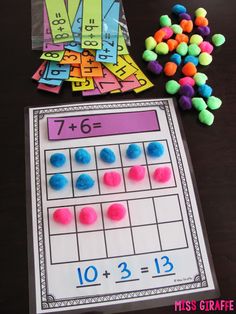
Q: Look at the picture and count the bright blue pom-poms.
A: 11